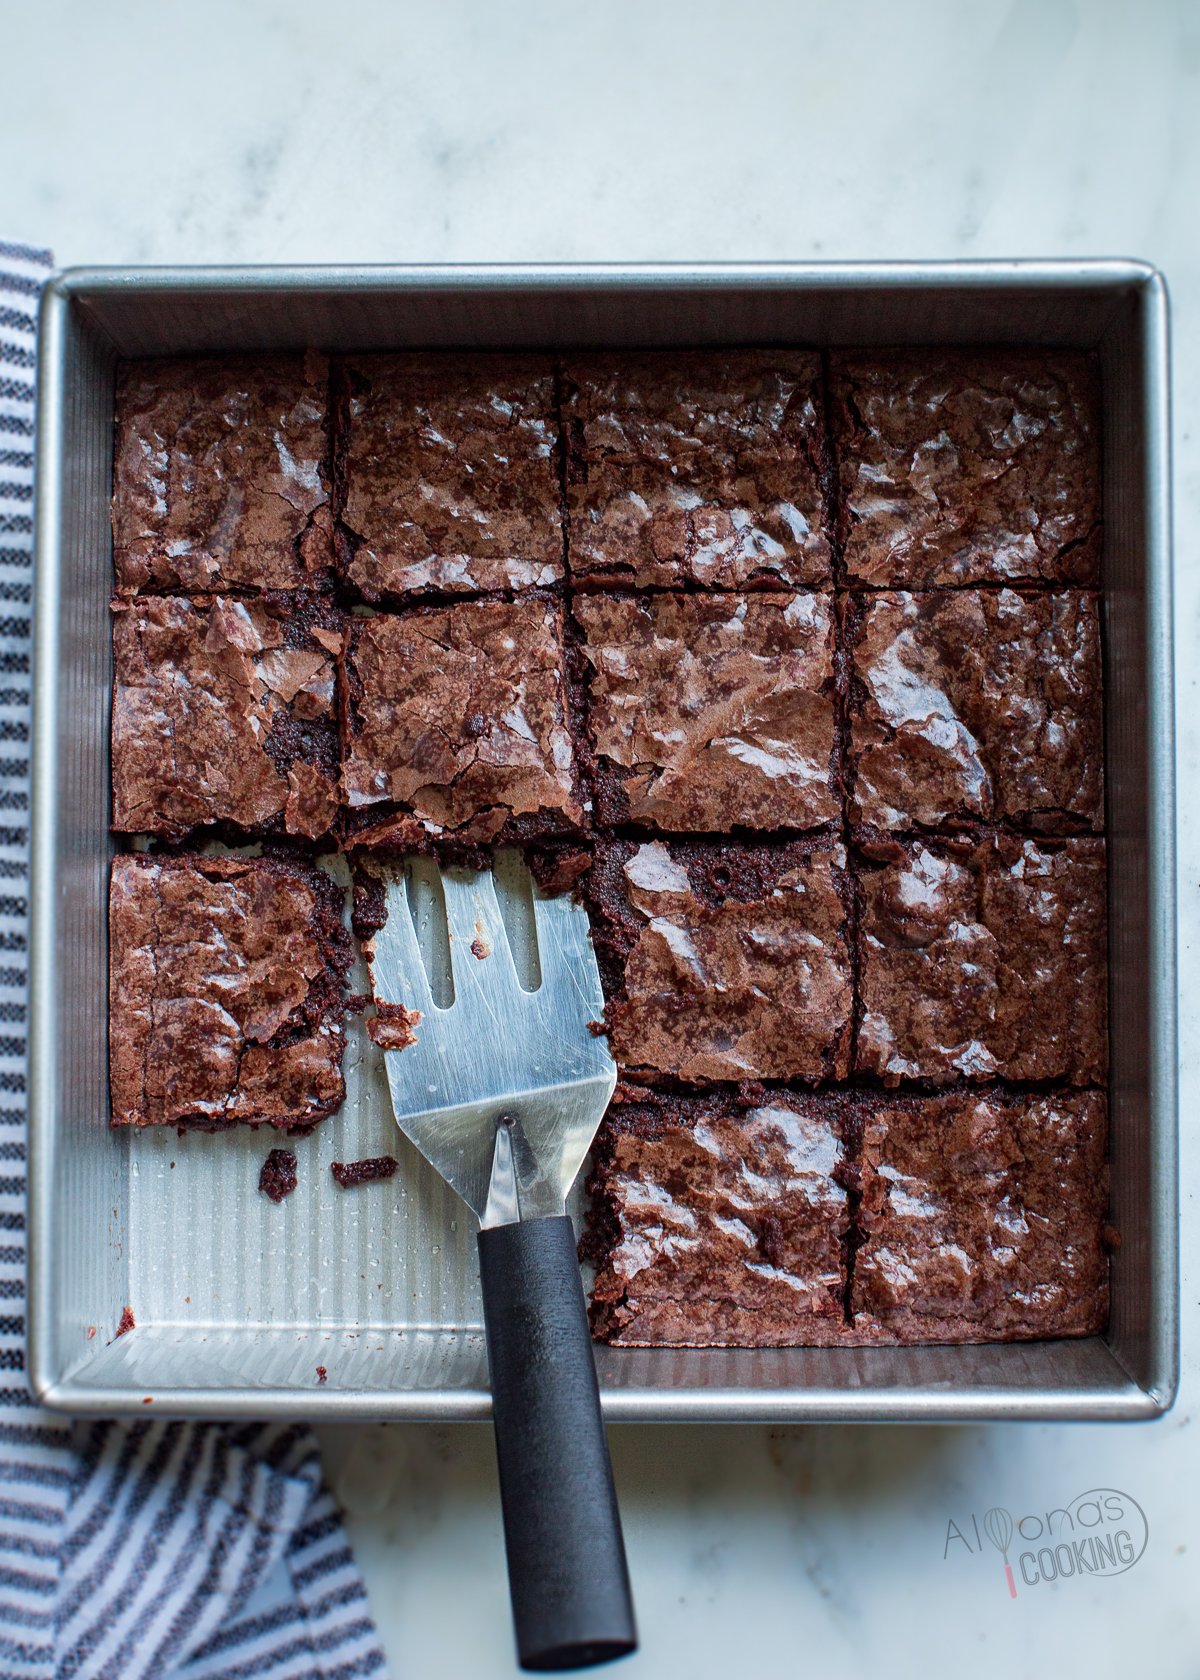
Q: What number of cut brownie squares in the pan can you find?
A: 13